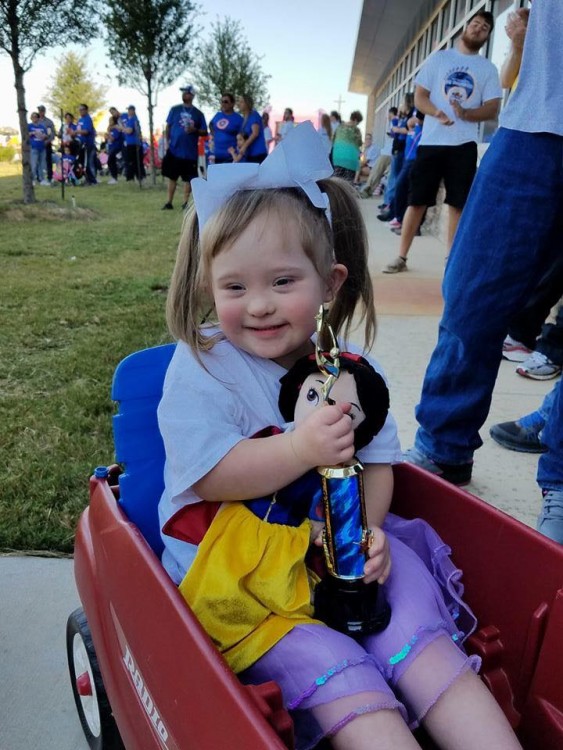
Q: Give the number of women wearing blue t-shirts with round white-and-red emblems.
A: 1